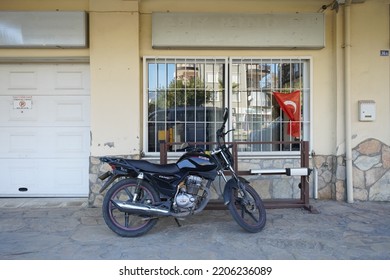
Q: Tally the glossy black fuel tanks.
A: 1